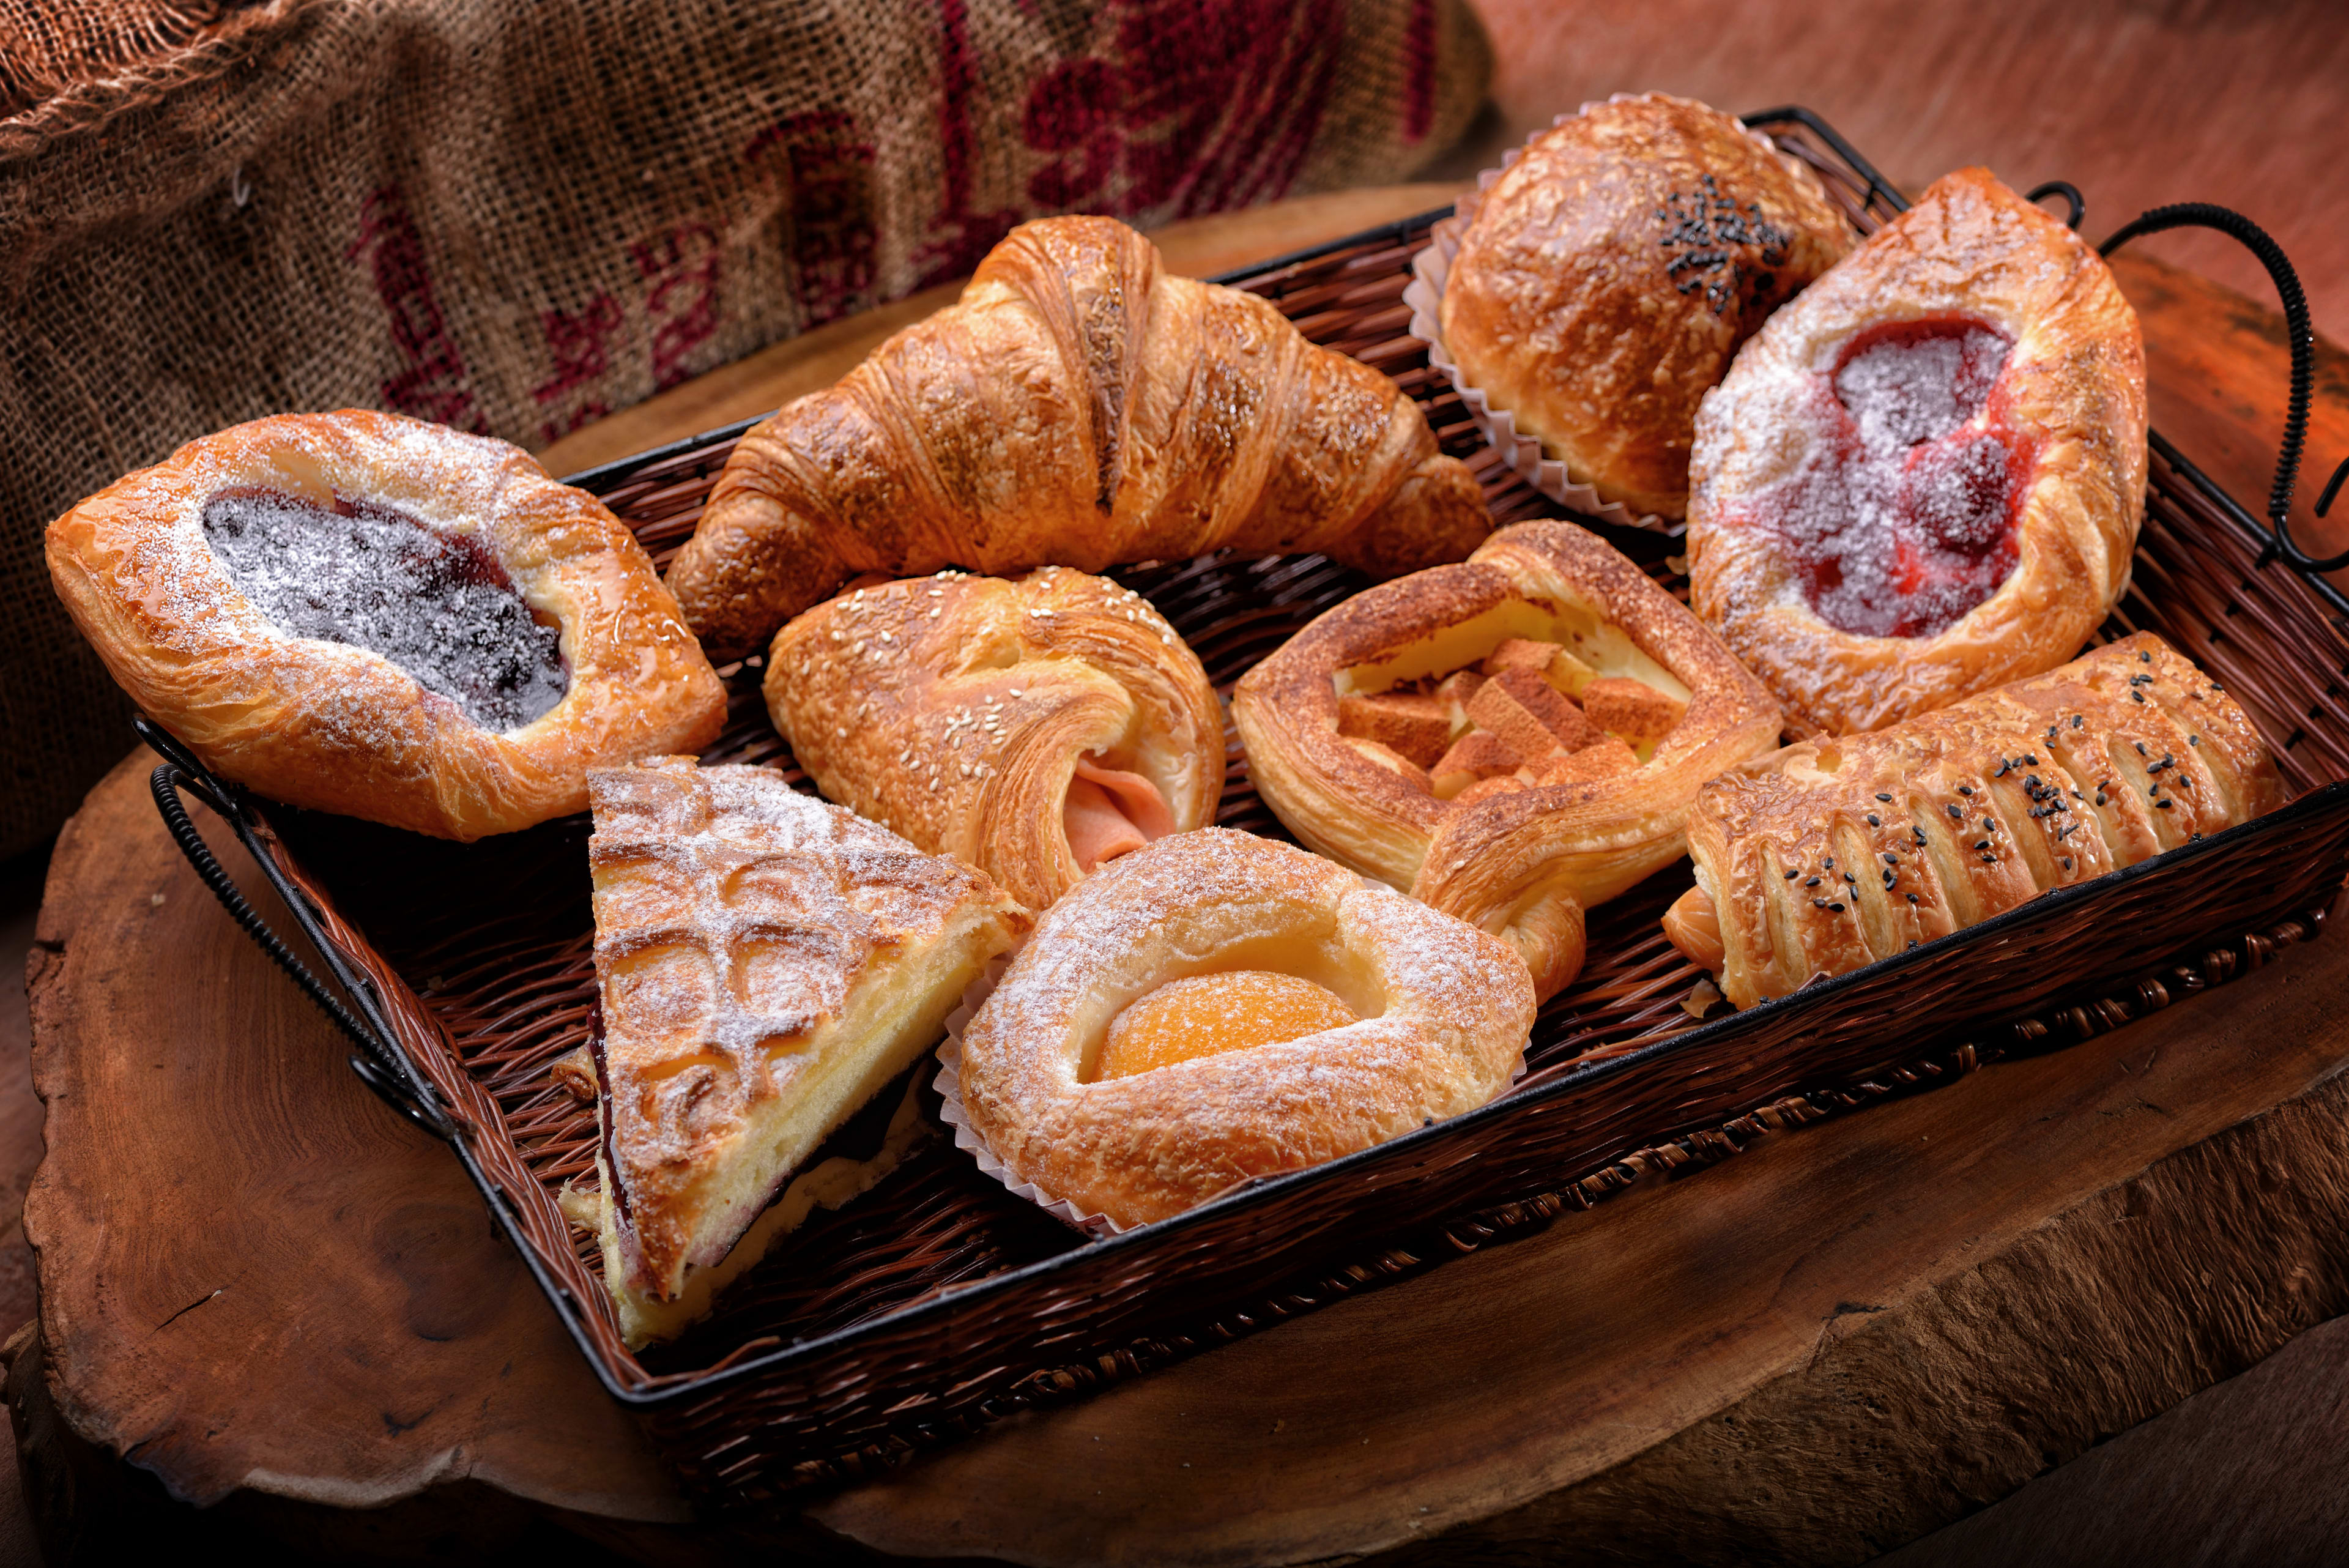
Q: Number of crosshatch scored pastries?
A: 1